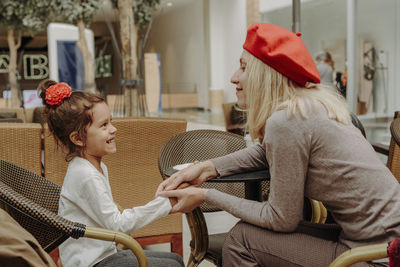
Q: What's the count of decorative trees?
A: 3